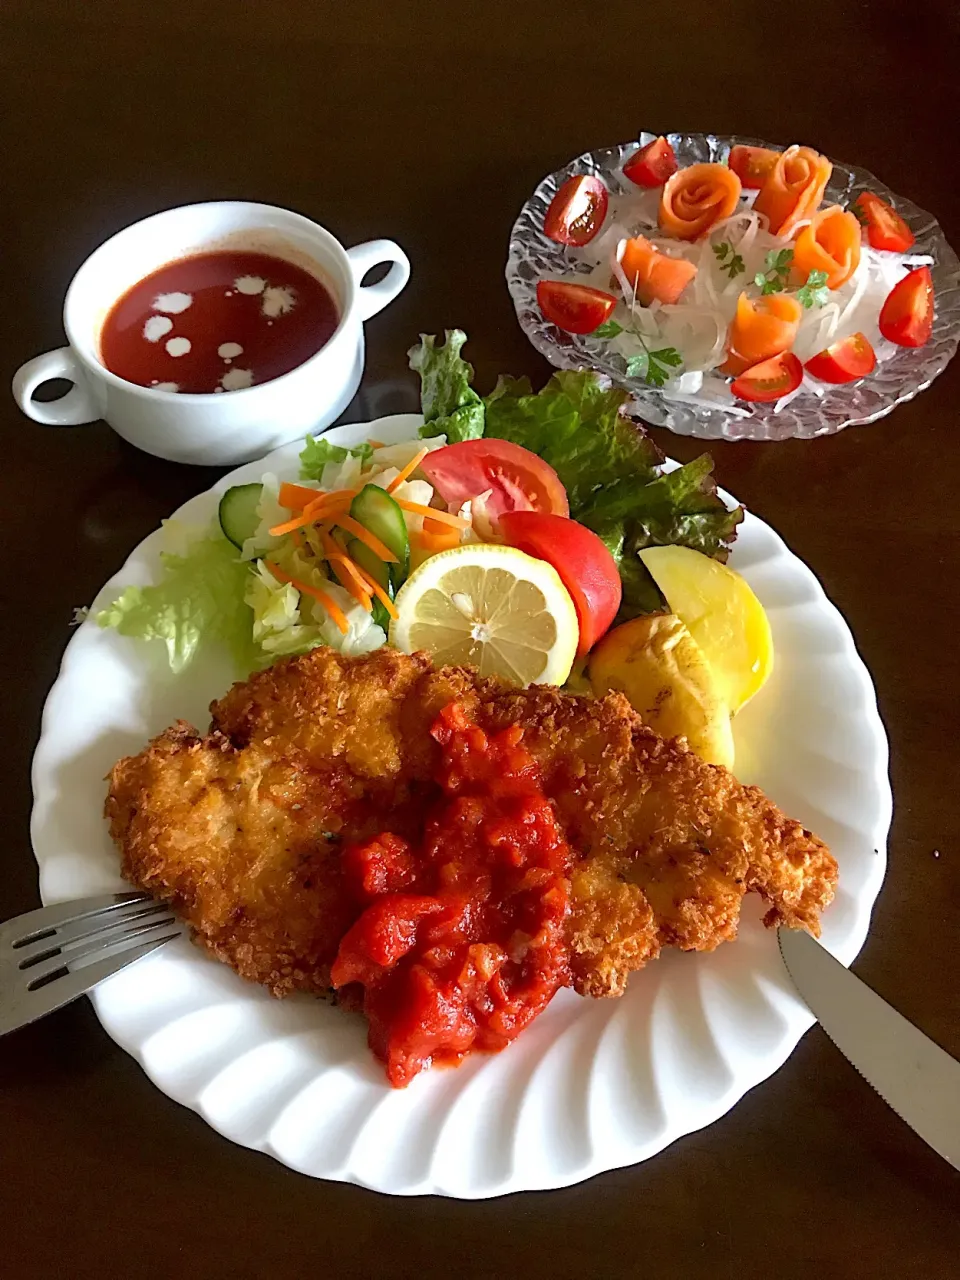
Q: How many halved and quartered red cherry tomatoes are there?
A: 8